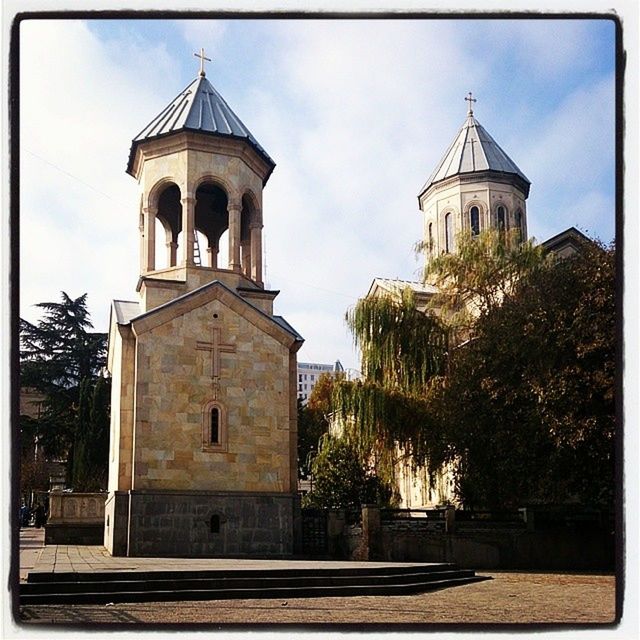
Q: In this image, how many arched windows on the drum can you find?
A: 5